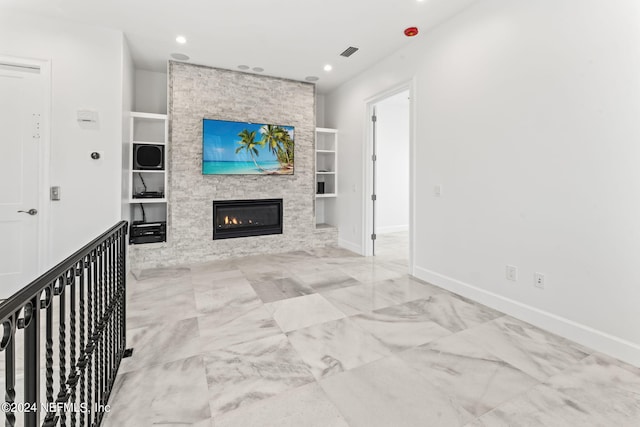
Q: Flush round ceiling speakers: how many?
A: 4